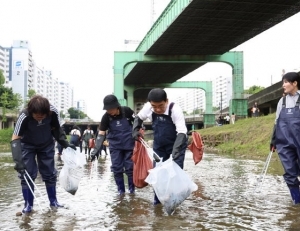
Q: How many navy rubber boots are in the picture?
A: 6